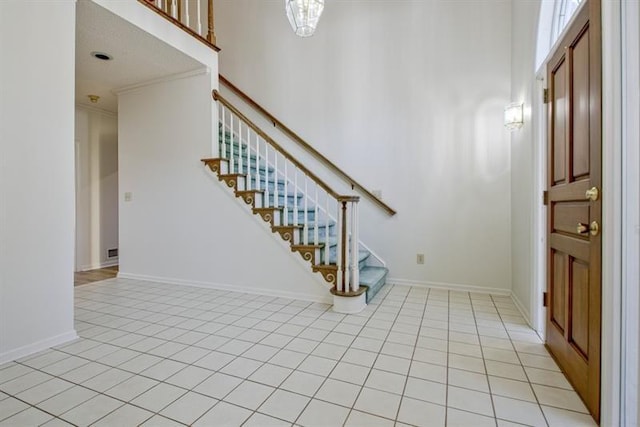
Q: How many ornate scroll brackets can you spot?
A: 7